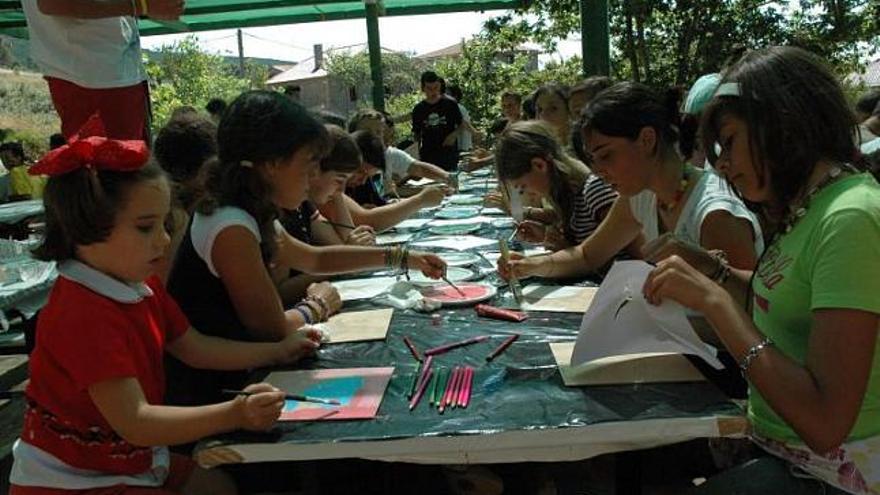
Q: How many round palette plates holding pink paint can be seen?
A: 1